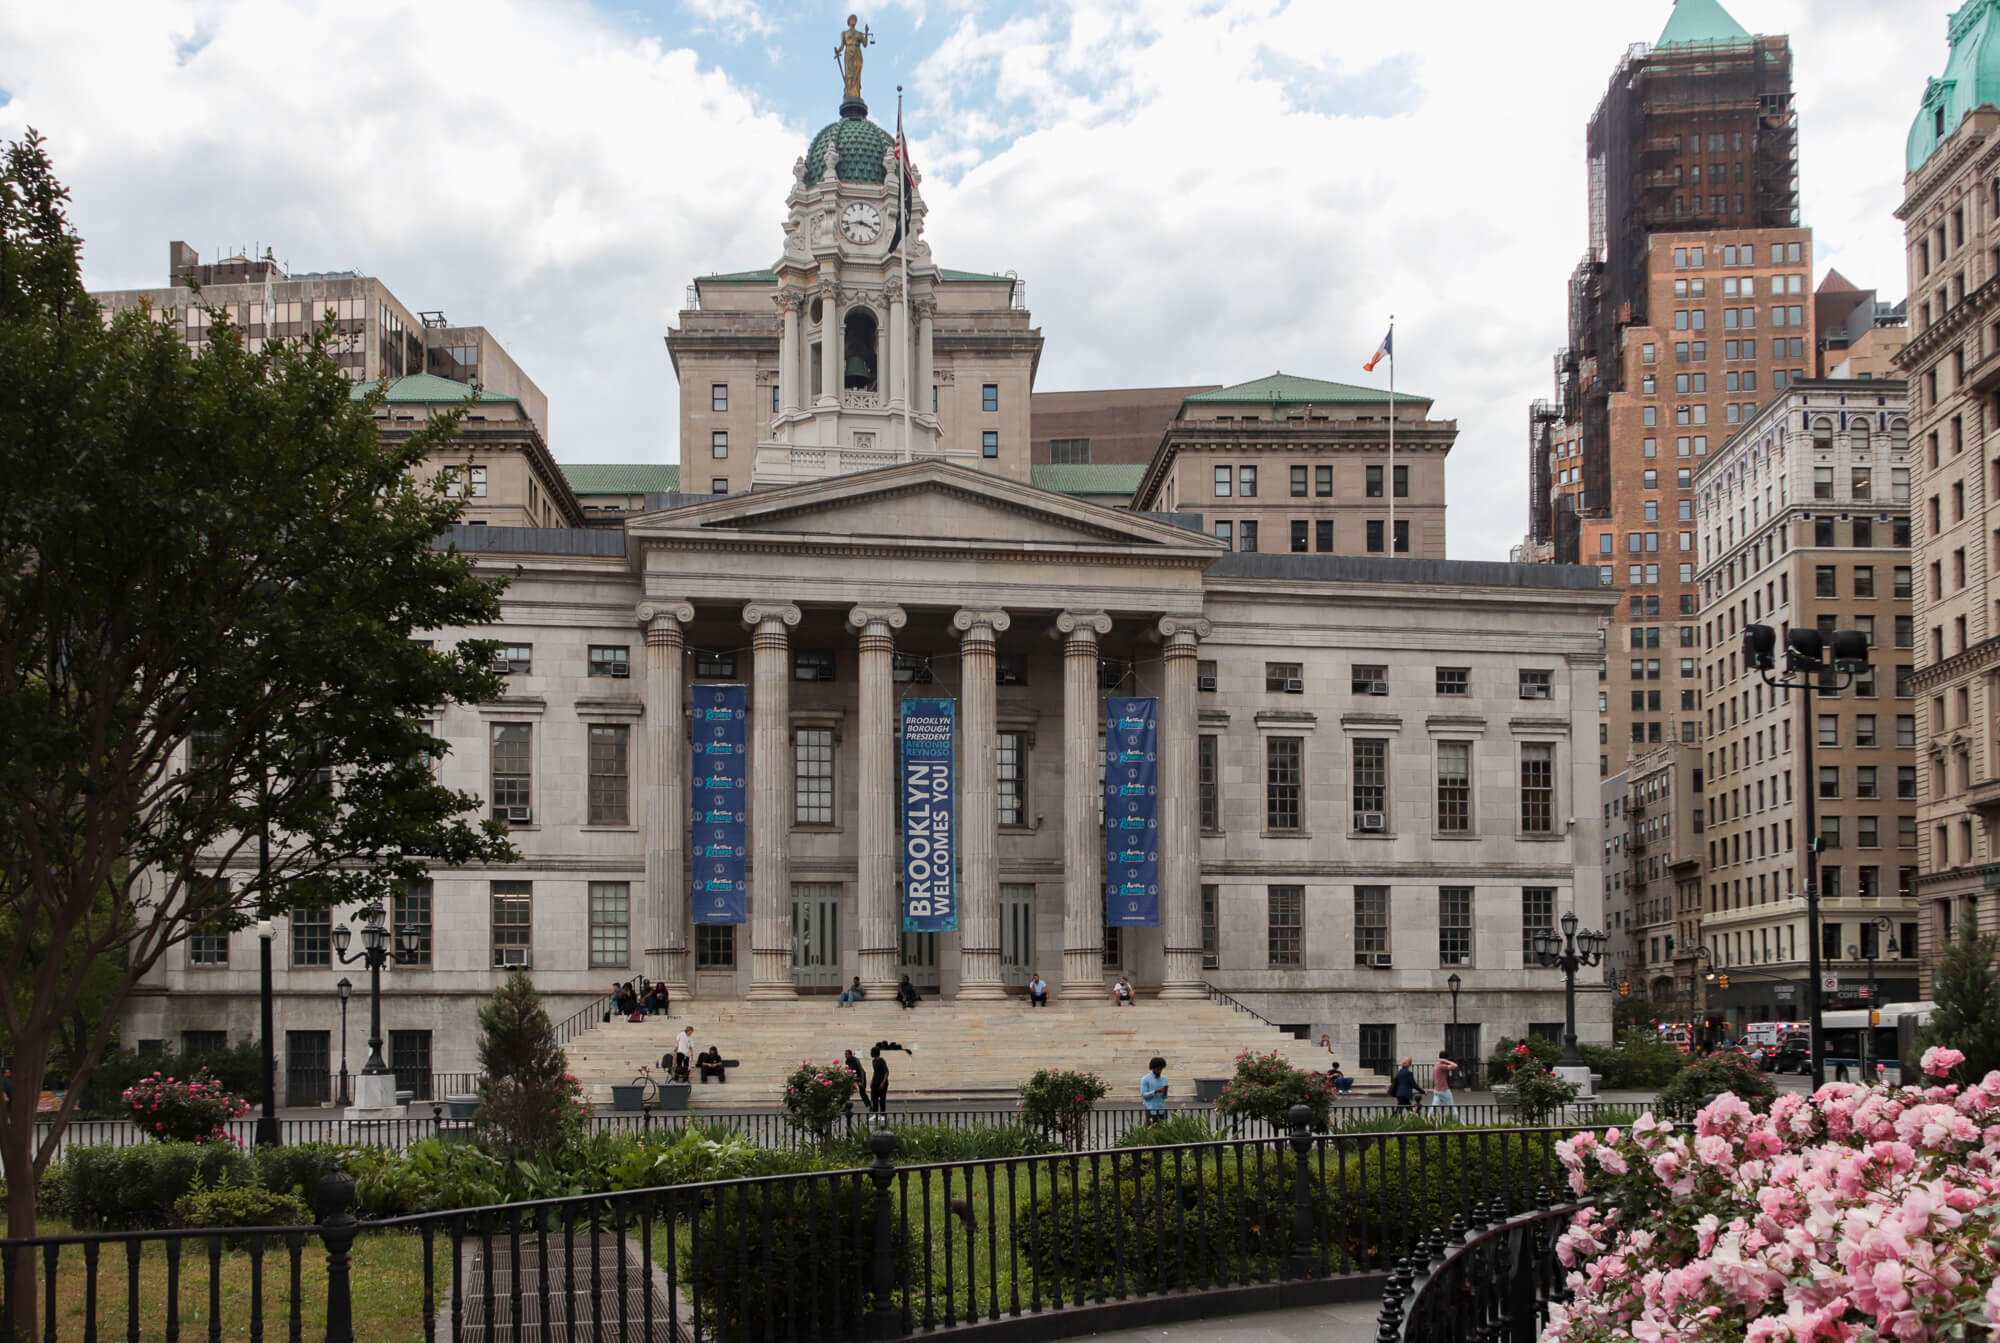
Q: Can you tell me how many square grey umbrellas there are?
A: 0